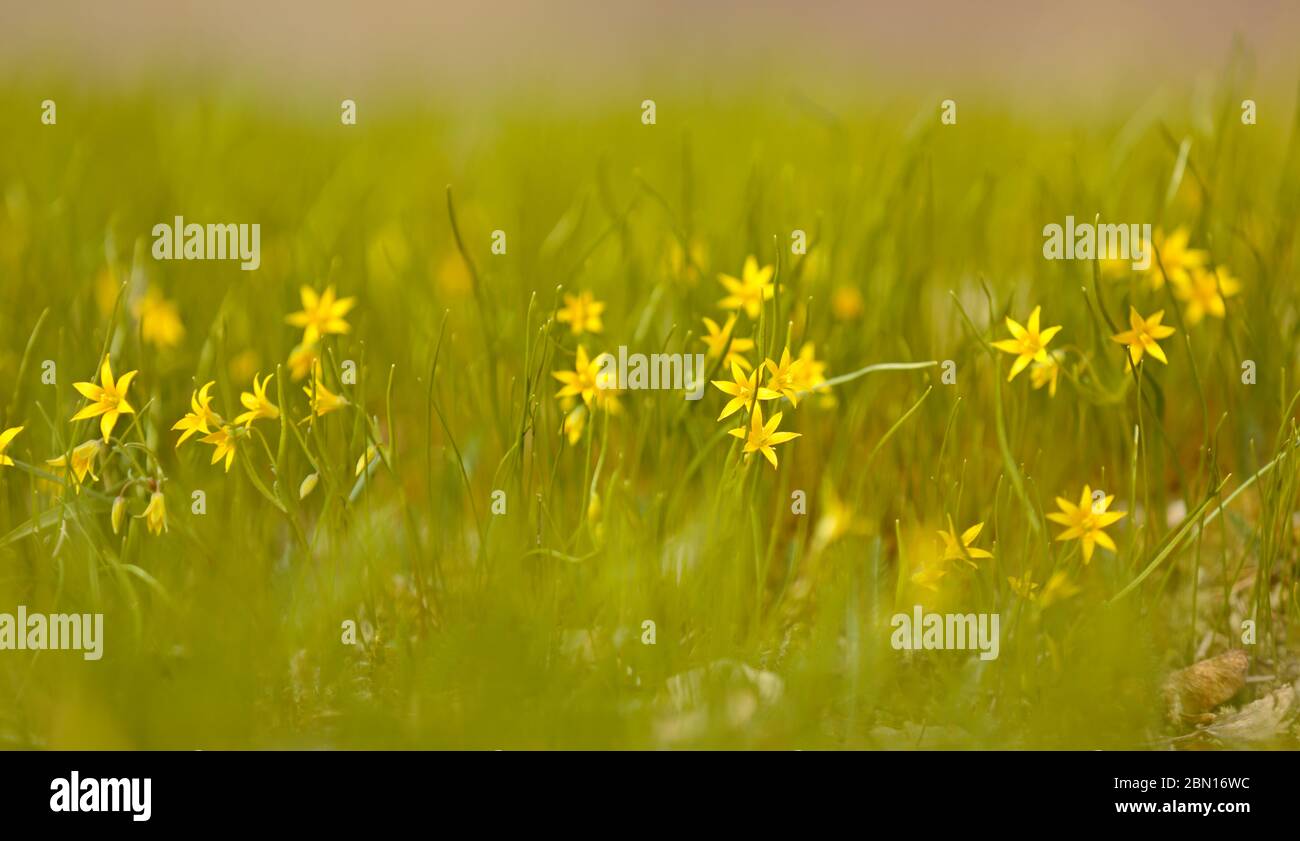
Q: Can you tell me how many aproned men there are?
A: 0